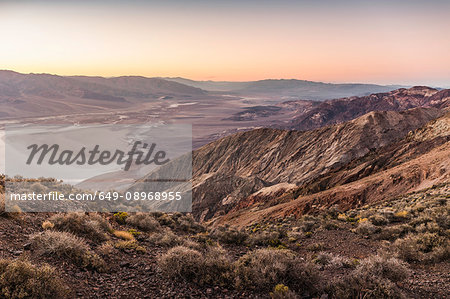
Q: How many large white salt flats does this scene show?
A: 1